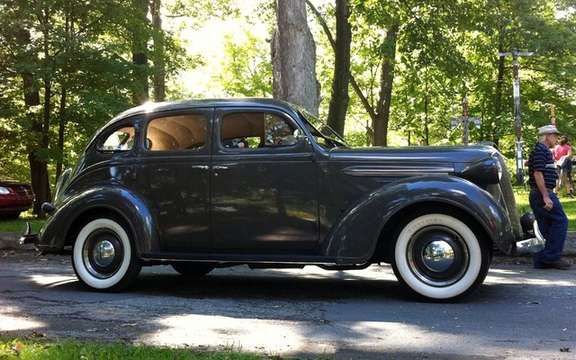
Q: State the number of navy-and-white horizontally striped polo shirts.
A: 1